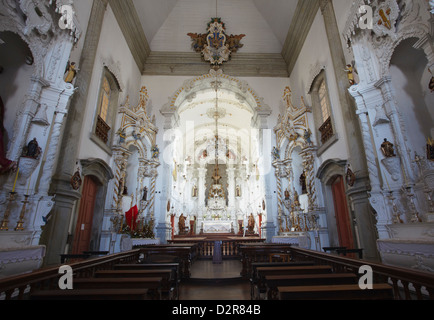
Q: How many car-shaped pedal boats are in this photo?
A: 0